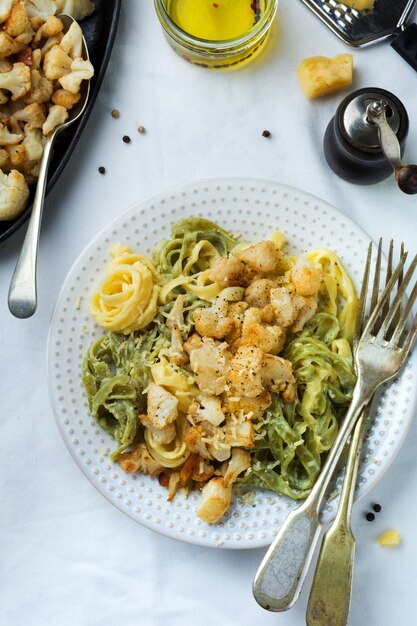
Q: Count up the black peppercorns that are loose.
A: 5